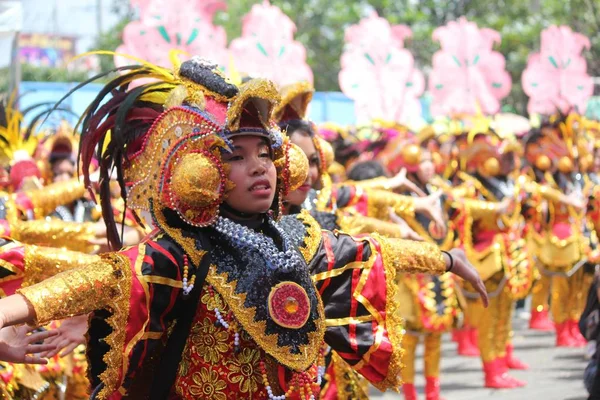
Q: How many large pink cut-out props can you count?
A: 5